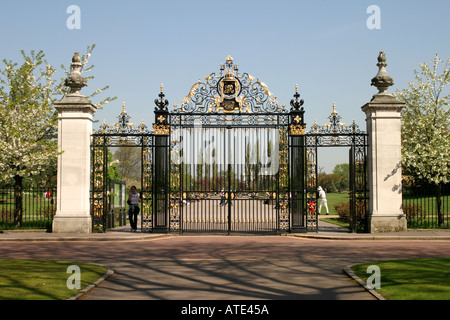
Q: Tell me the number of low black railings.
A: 2